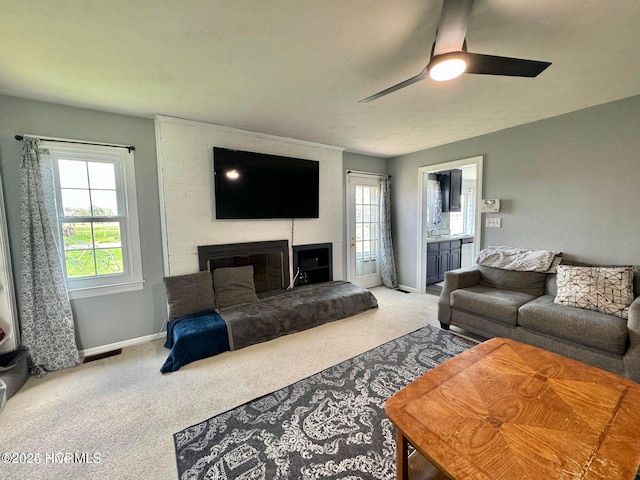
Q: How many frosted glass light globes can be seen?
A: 1